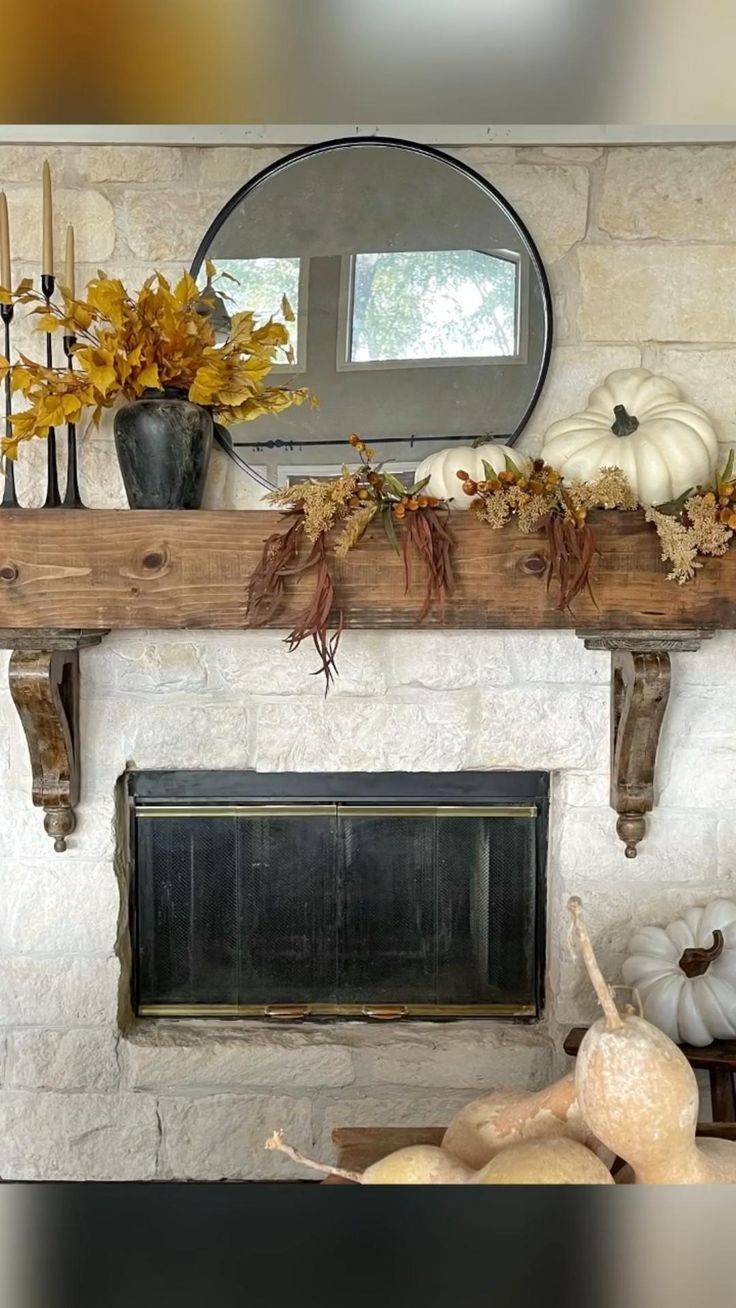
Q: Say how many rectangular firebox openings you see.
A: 1